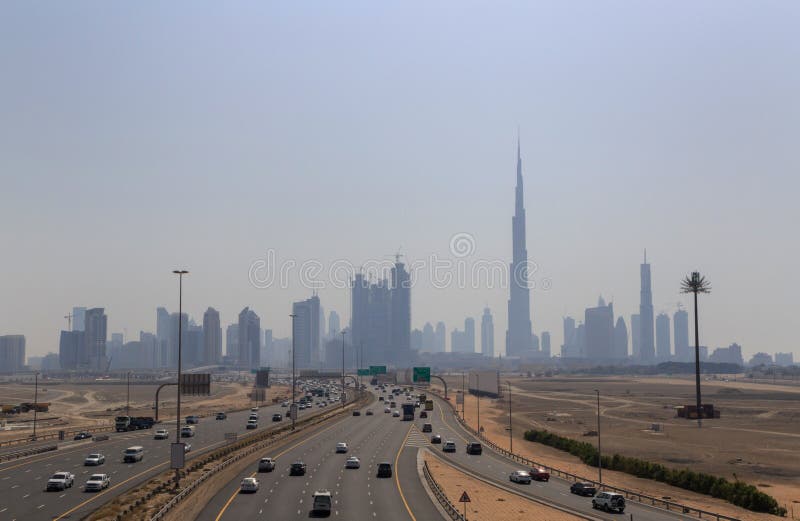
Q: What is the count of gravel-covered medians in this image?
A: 2